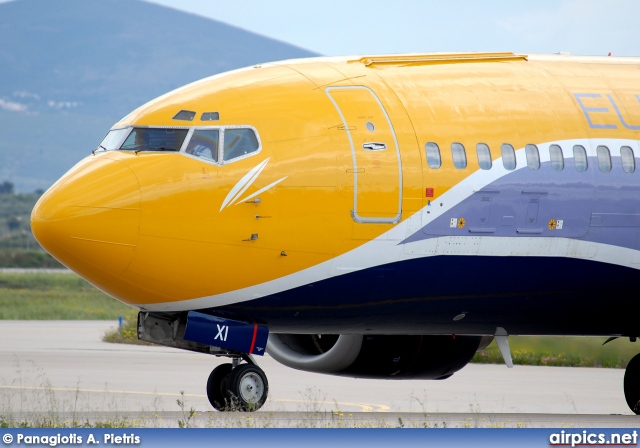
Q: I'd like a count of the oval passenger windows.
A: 9